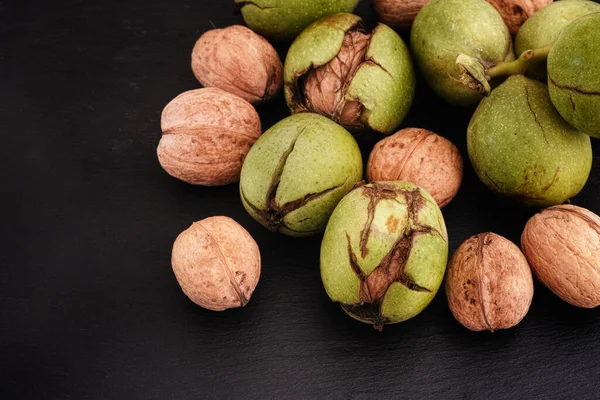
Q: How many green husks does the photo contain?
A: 8